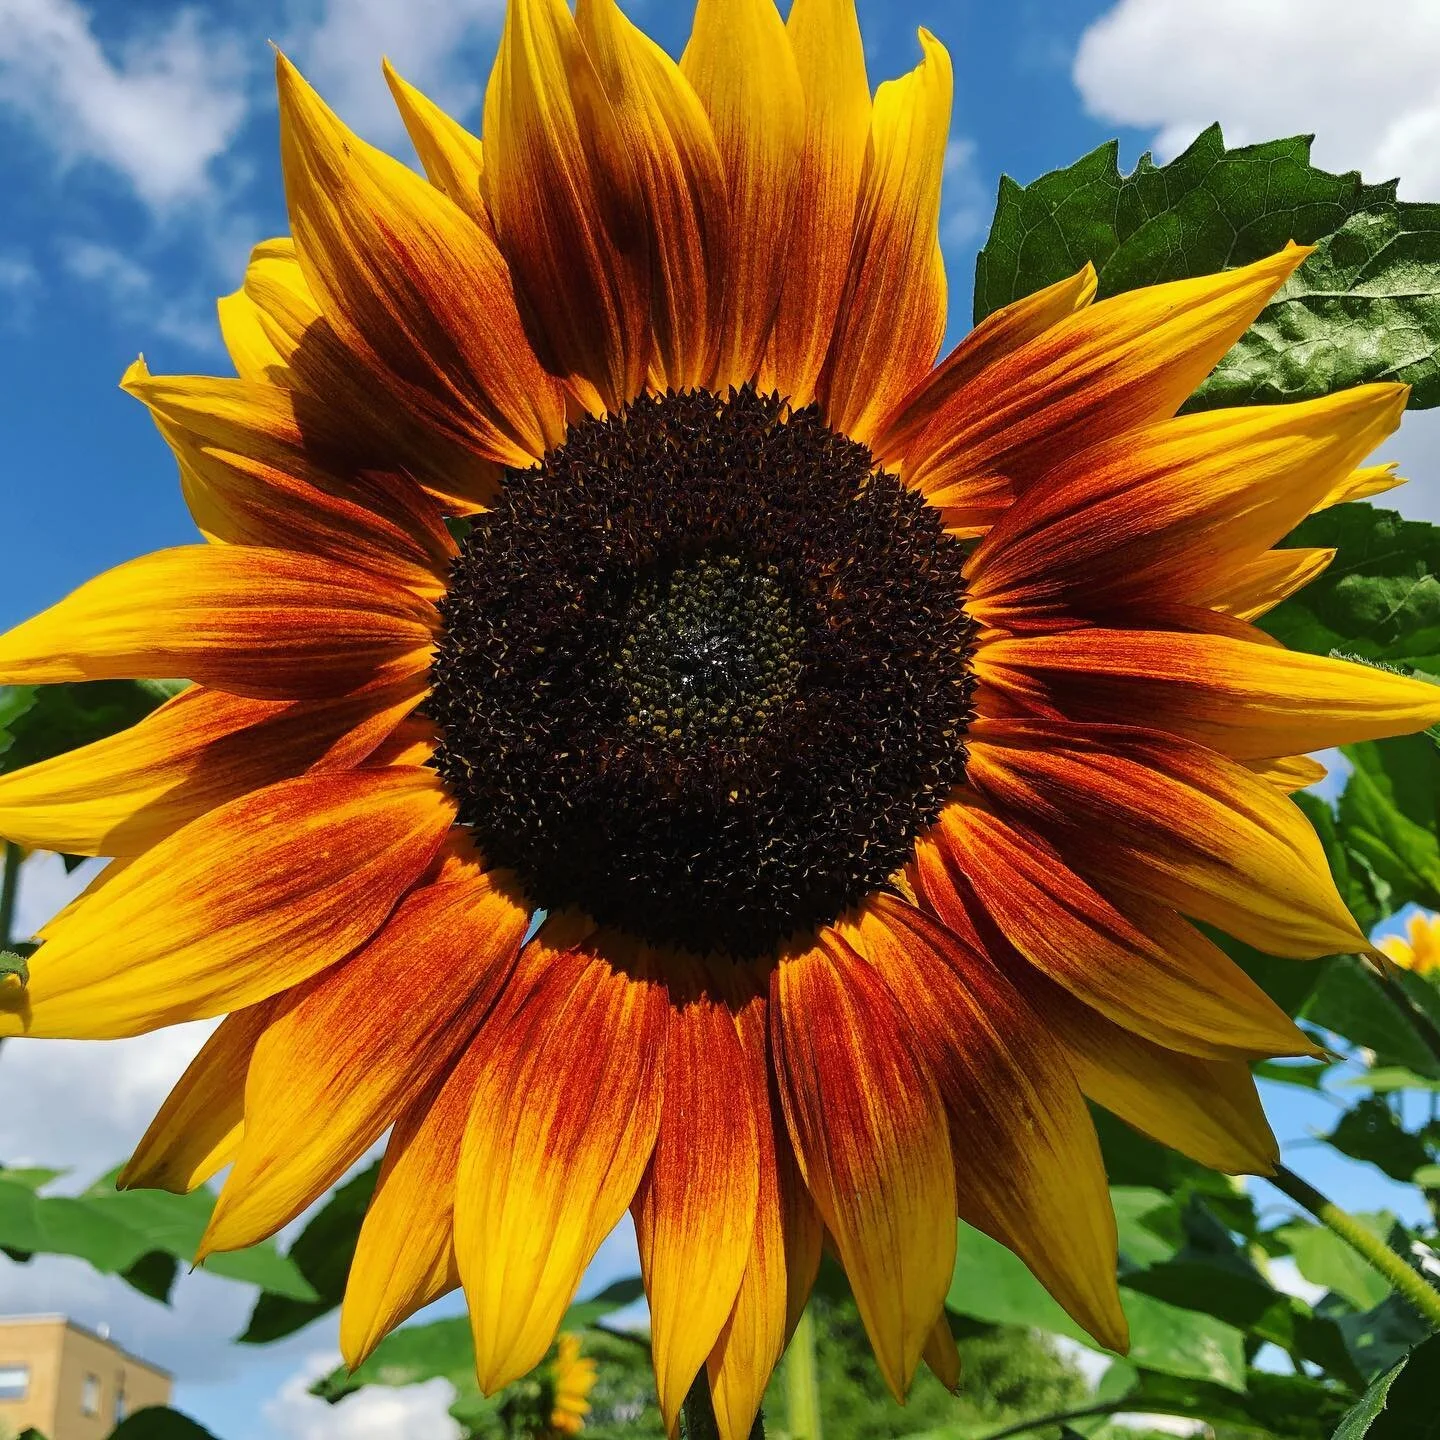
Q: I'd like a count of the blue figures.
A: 0